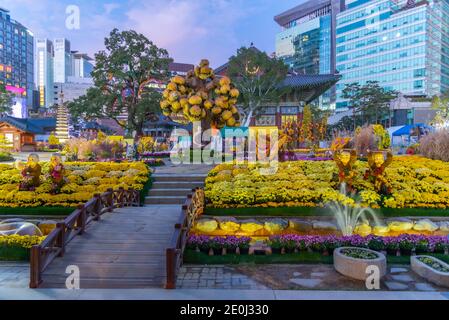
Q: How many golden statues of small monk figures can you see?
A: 4